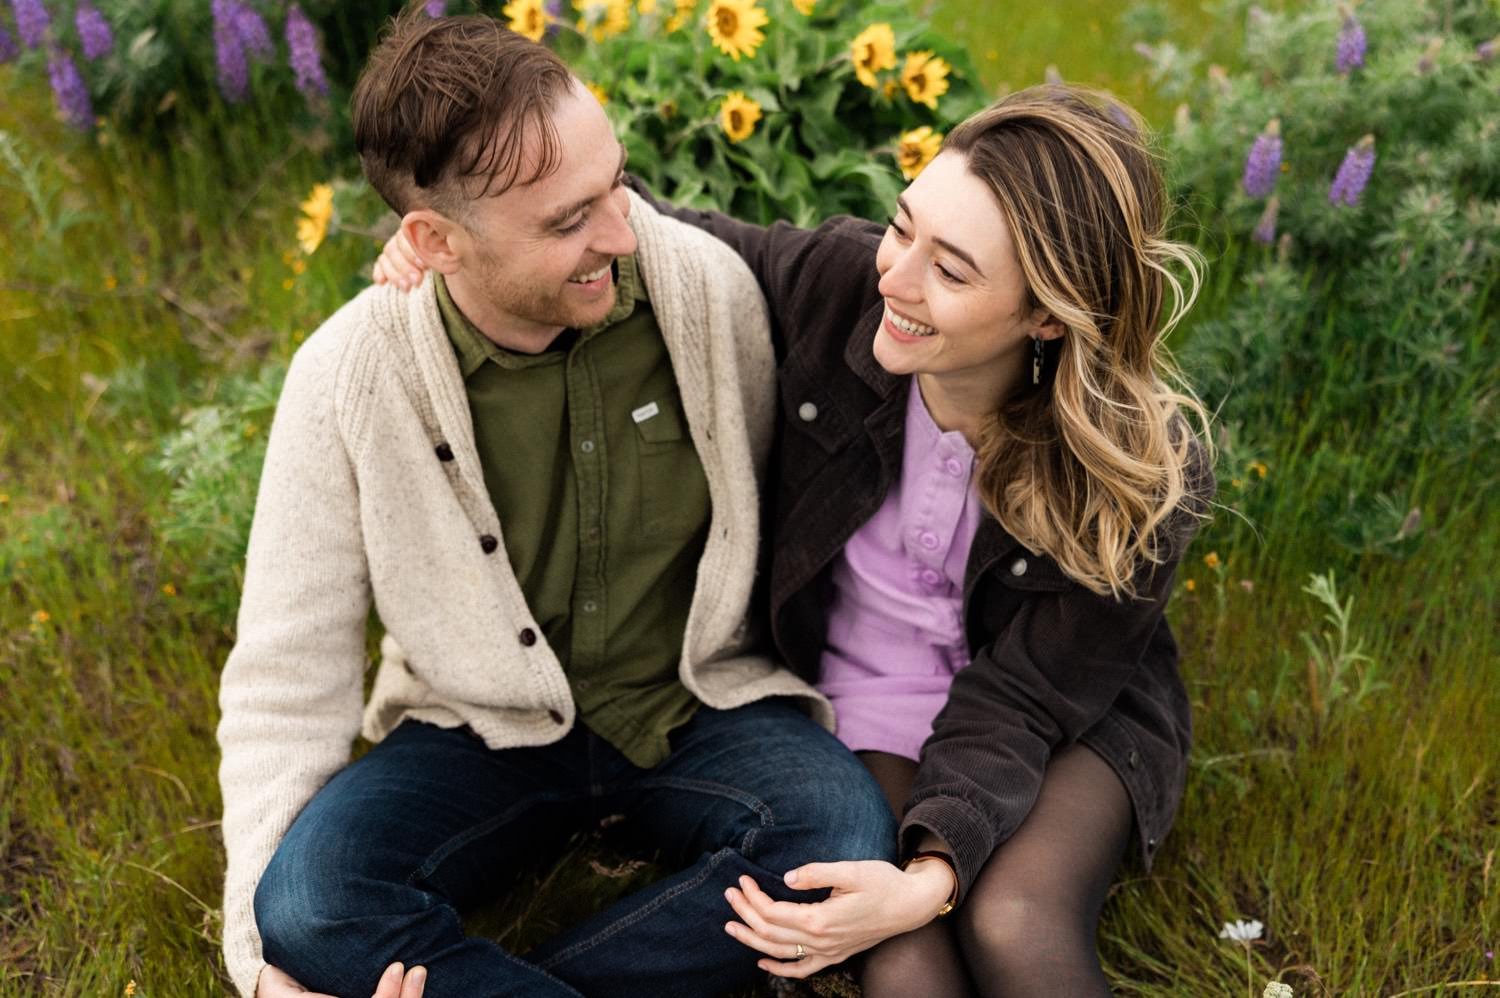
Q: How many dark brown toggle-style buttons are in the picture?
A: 4